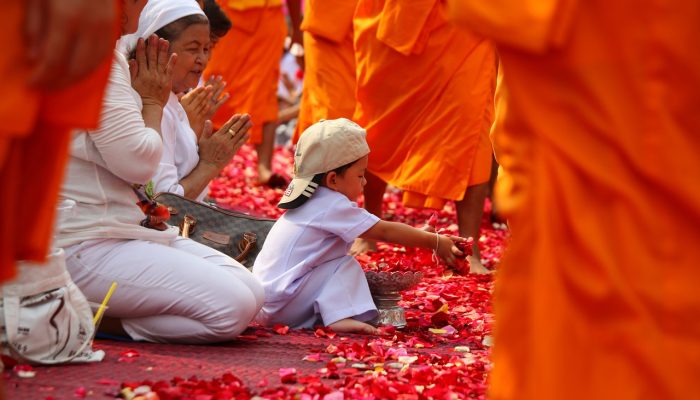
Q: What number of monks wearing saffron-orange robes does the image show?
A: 5